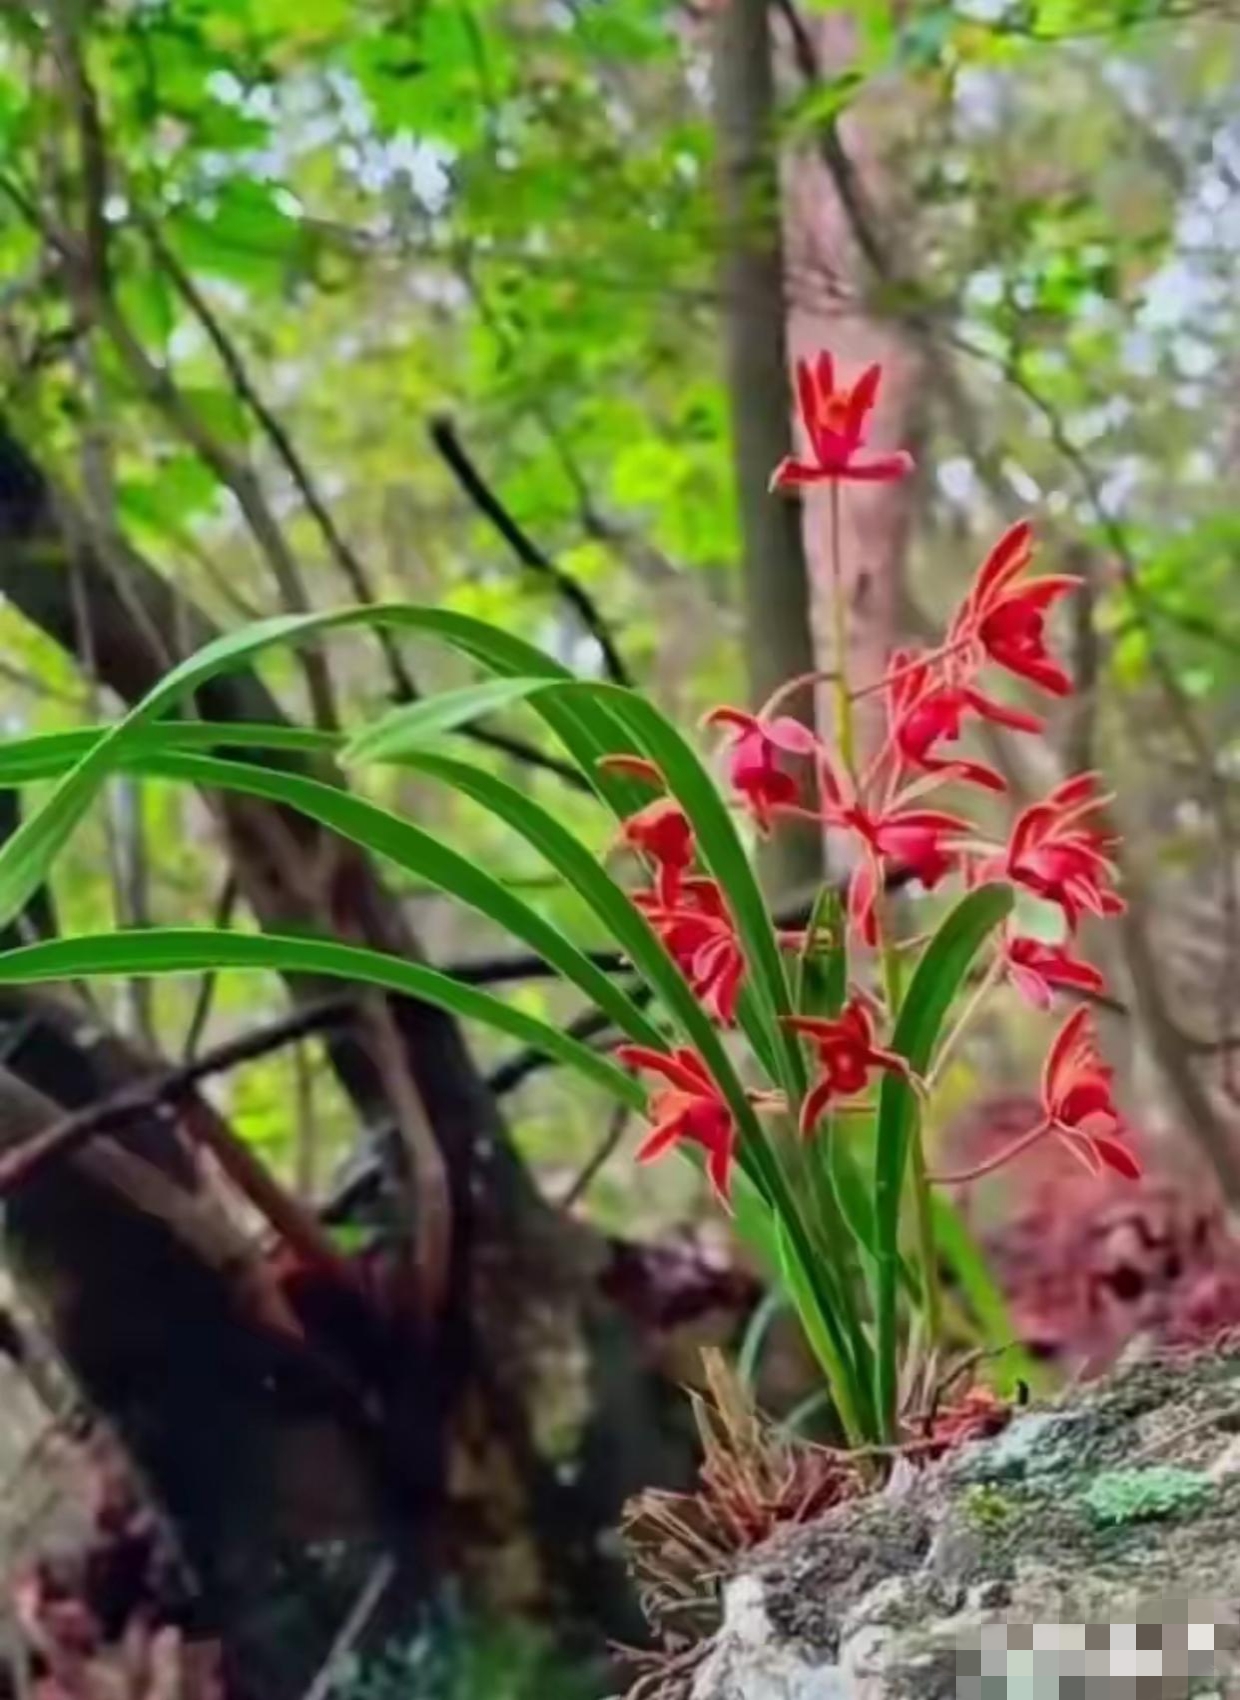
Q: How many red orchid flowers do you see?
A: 12